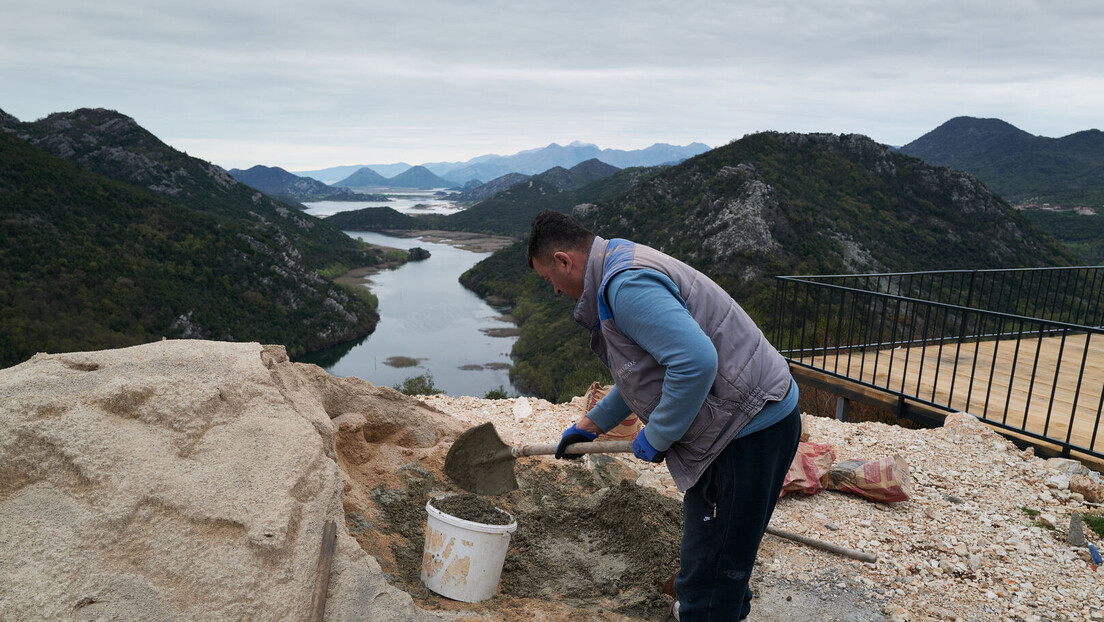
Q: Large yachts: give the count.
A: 0